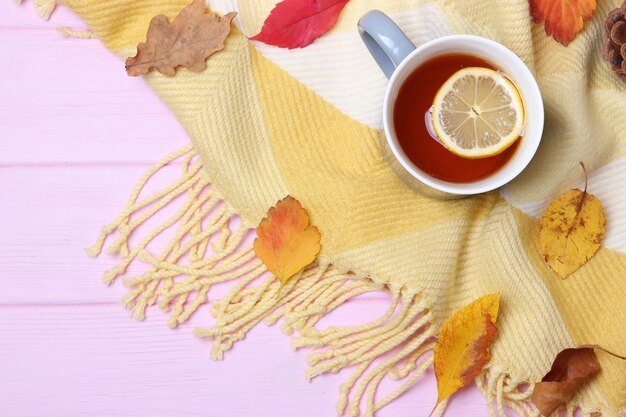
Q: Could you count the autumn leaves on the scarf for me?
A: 7